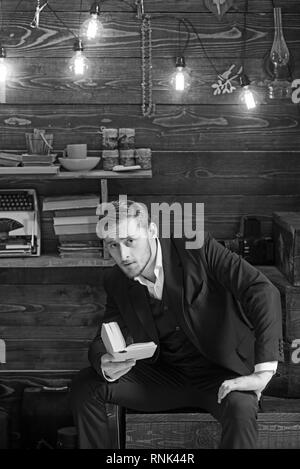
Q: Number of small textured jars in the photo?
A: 5